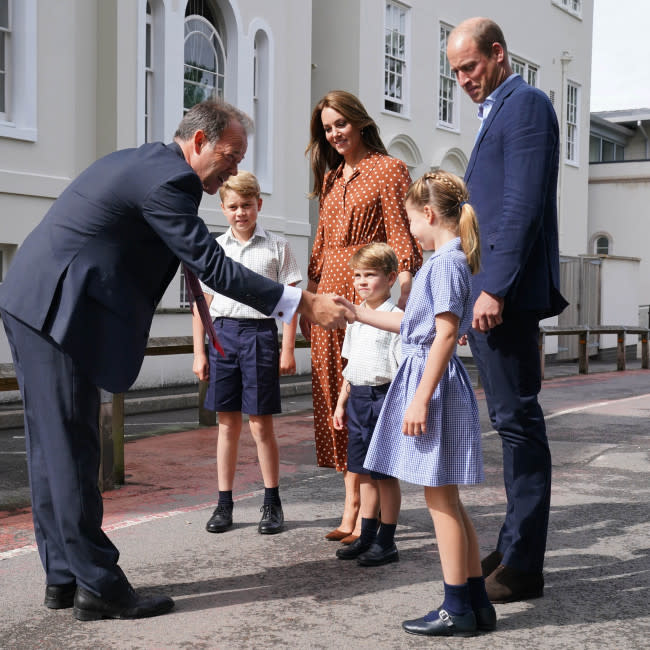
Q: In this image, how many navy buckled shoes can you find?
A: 2